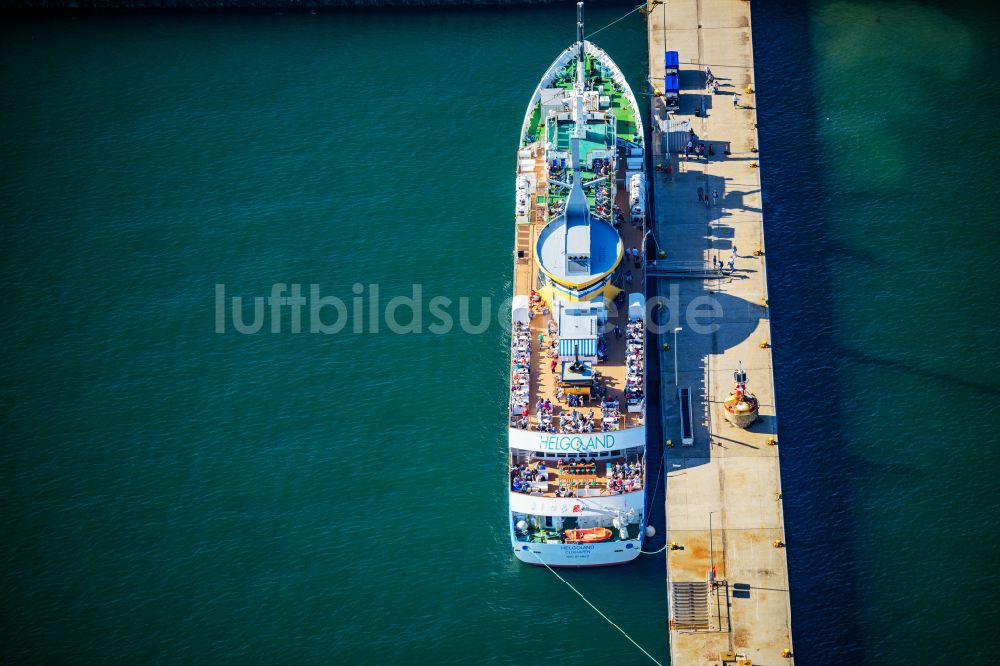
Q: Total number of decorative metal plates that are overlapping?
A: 0